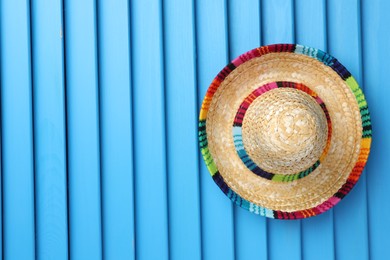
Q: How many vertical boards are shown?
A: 12